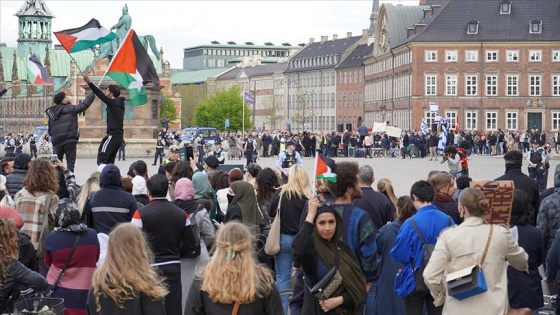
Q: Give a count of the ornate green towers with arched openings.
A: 1